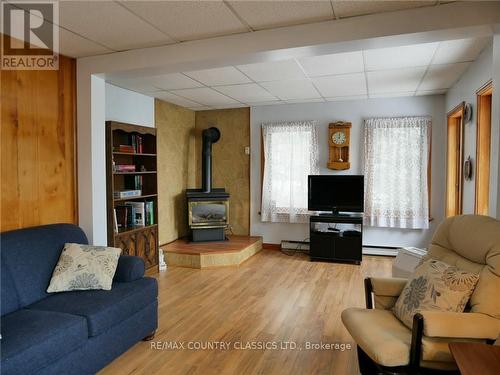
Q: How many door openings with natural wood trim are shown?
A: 2